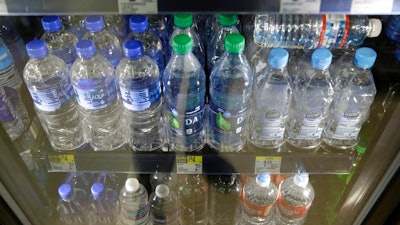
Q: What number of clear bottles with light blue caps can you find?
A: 3